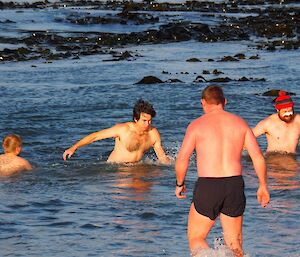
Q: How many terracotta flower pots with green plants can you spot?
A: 0